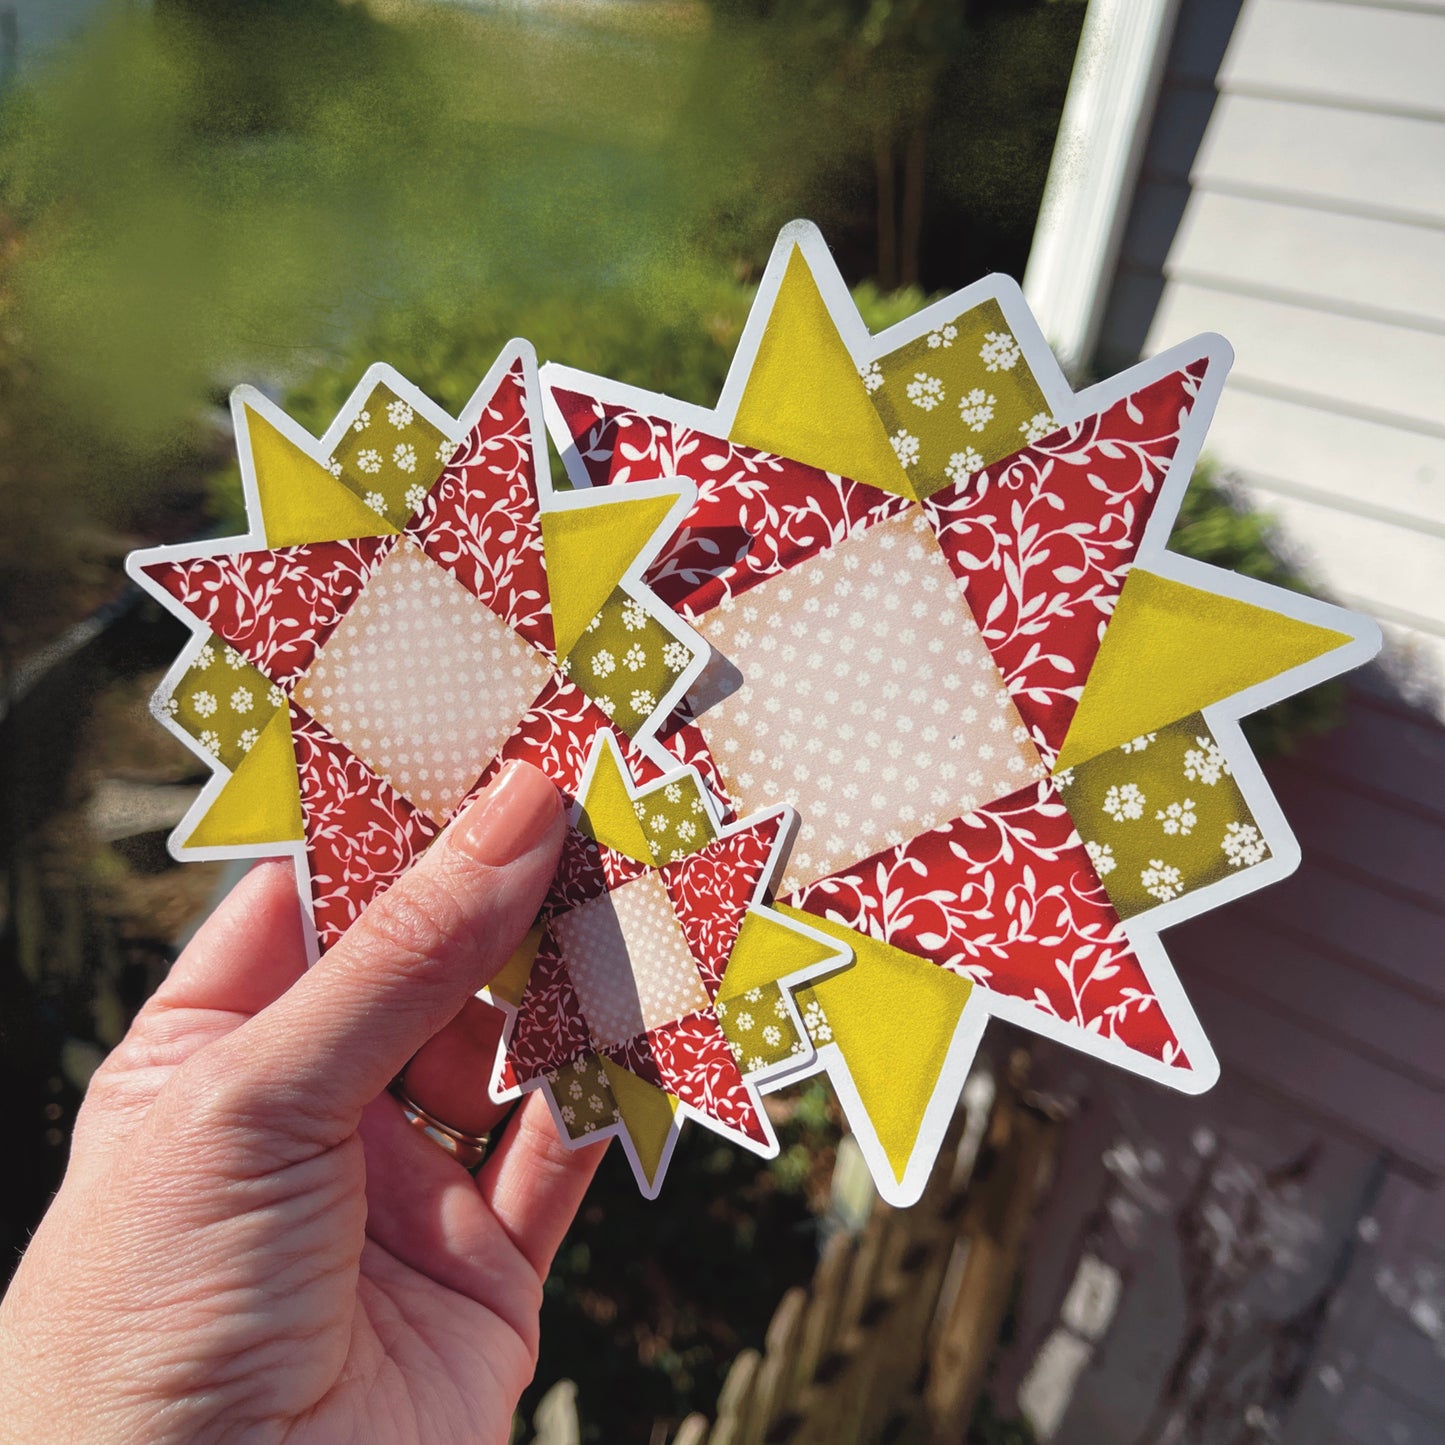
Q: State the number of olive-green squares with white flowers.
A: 9